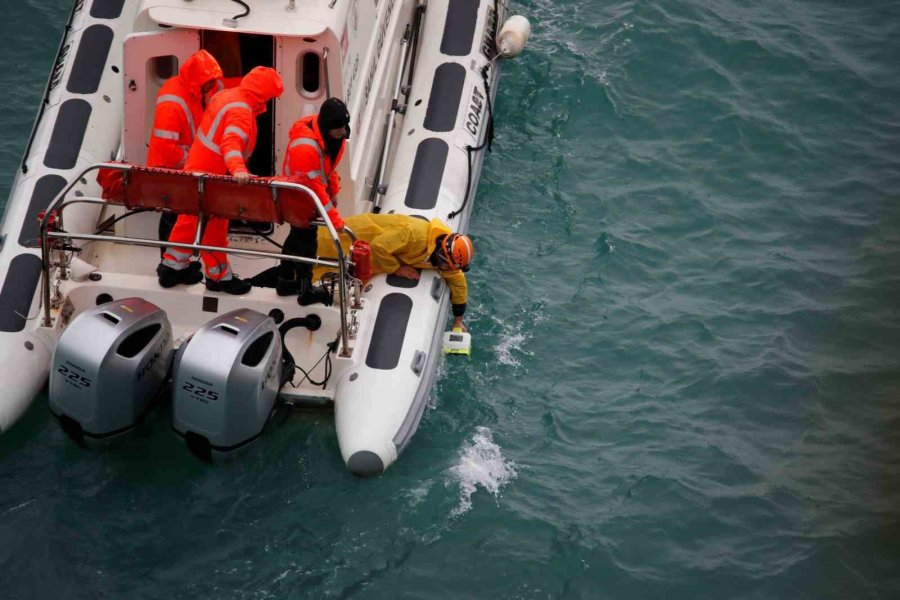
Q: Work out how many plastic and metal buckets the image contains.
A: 0